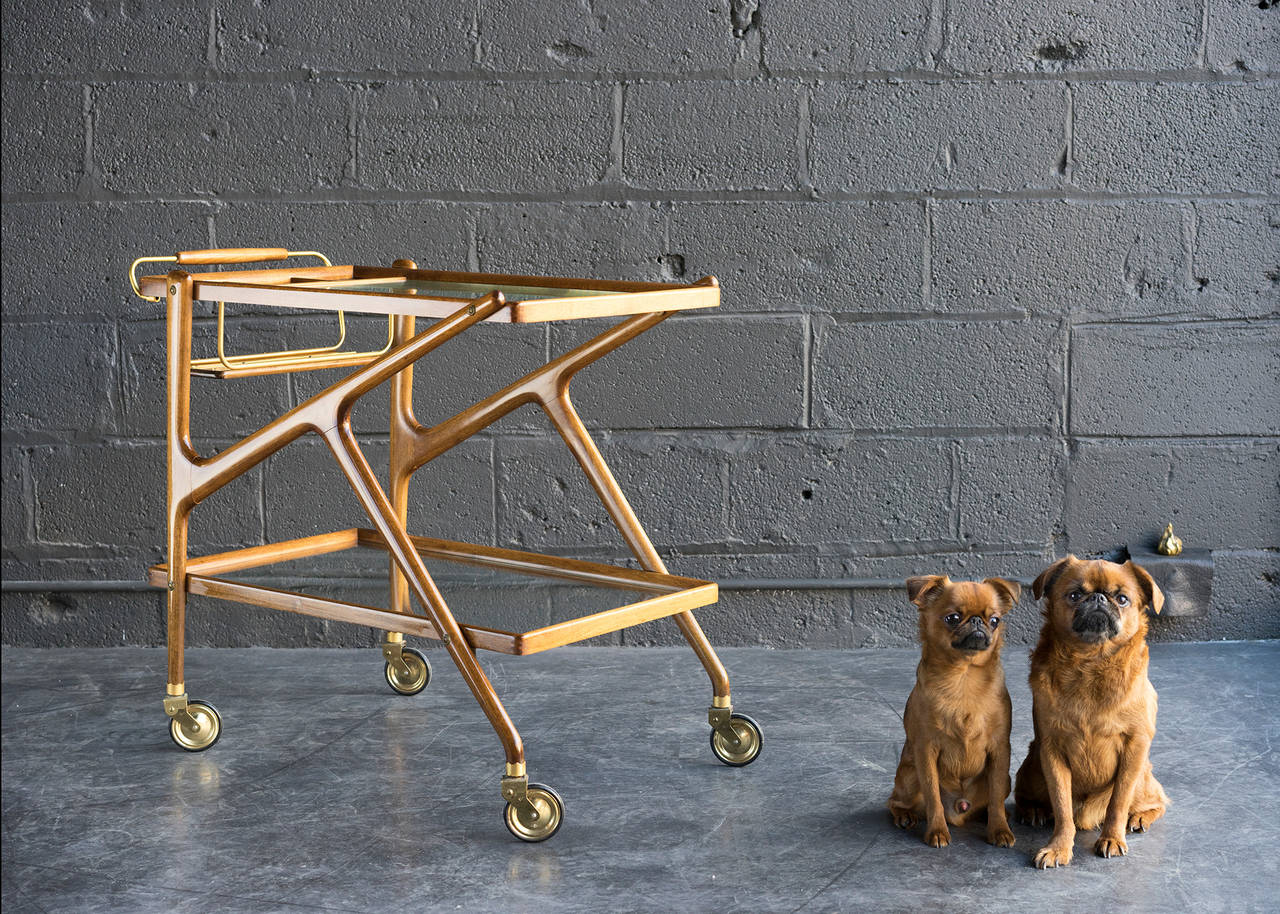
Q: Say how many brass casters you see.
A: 4